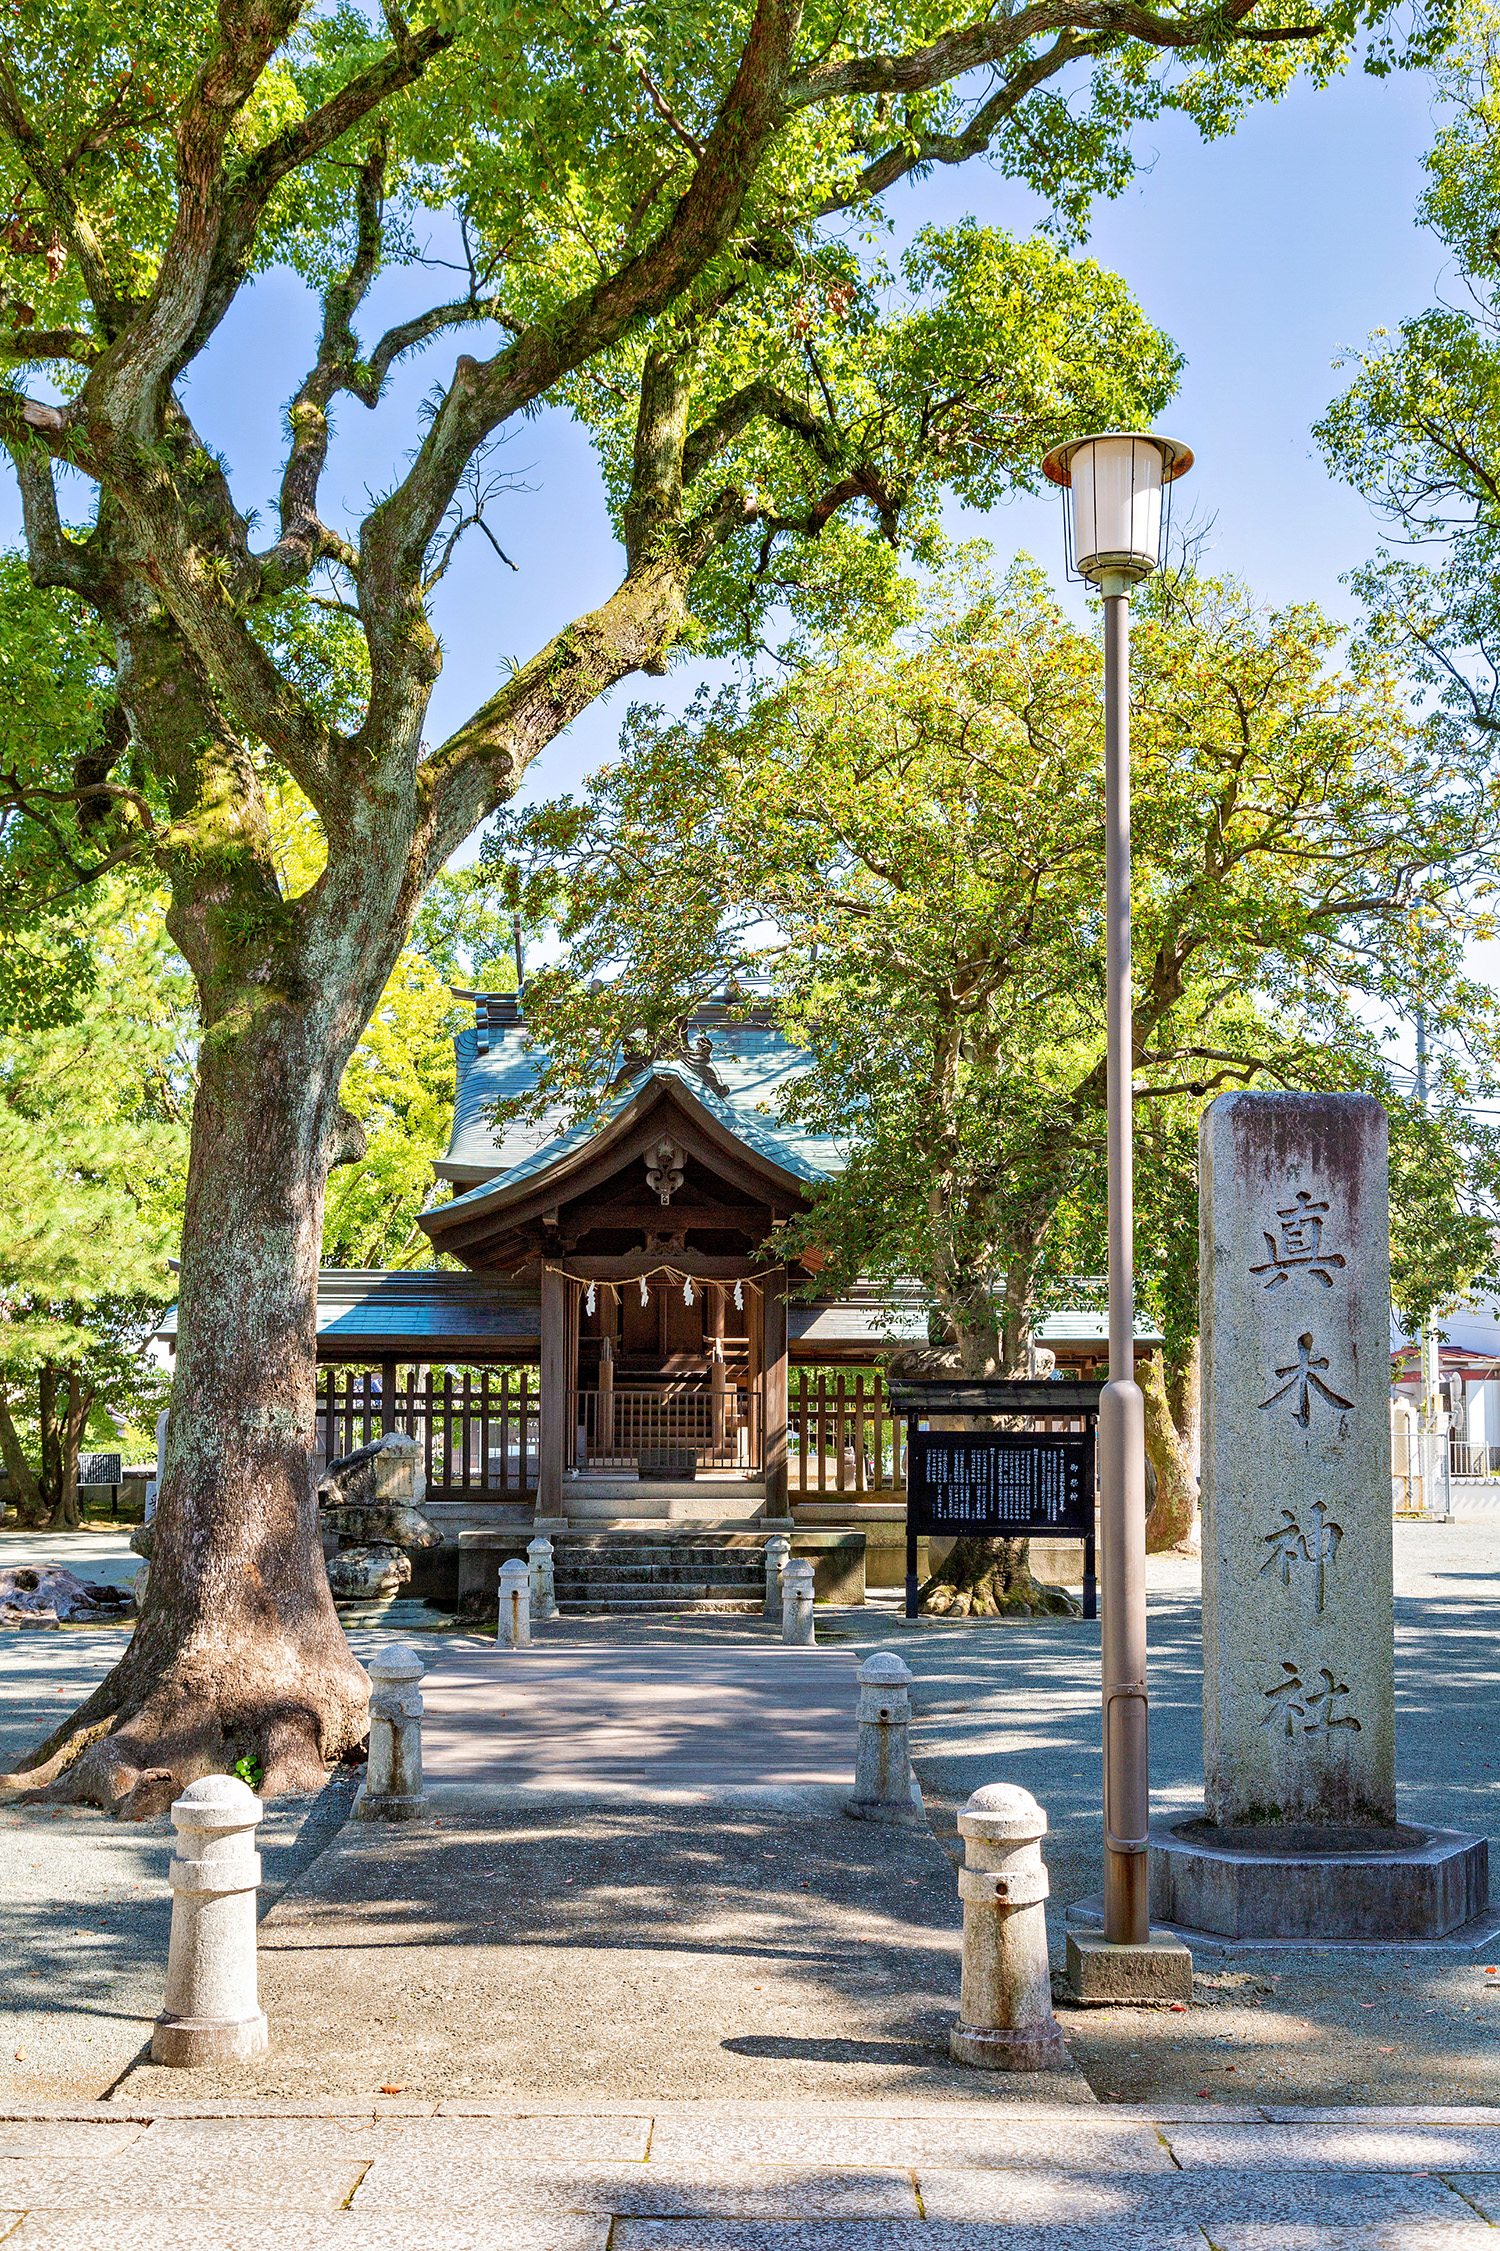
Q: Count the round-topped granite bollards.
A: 8